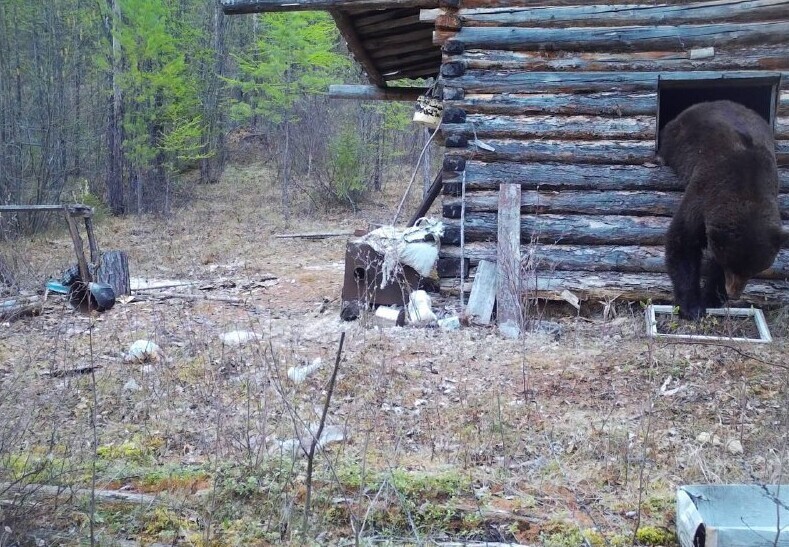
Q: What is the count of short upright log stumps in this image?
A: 1